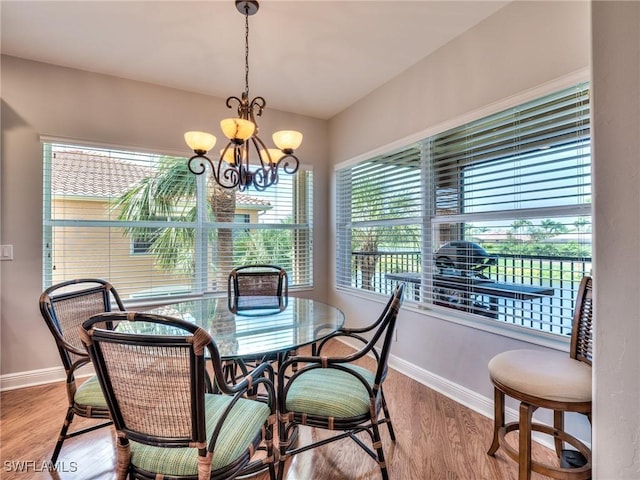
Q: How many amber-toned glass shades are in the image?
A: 5